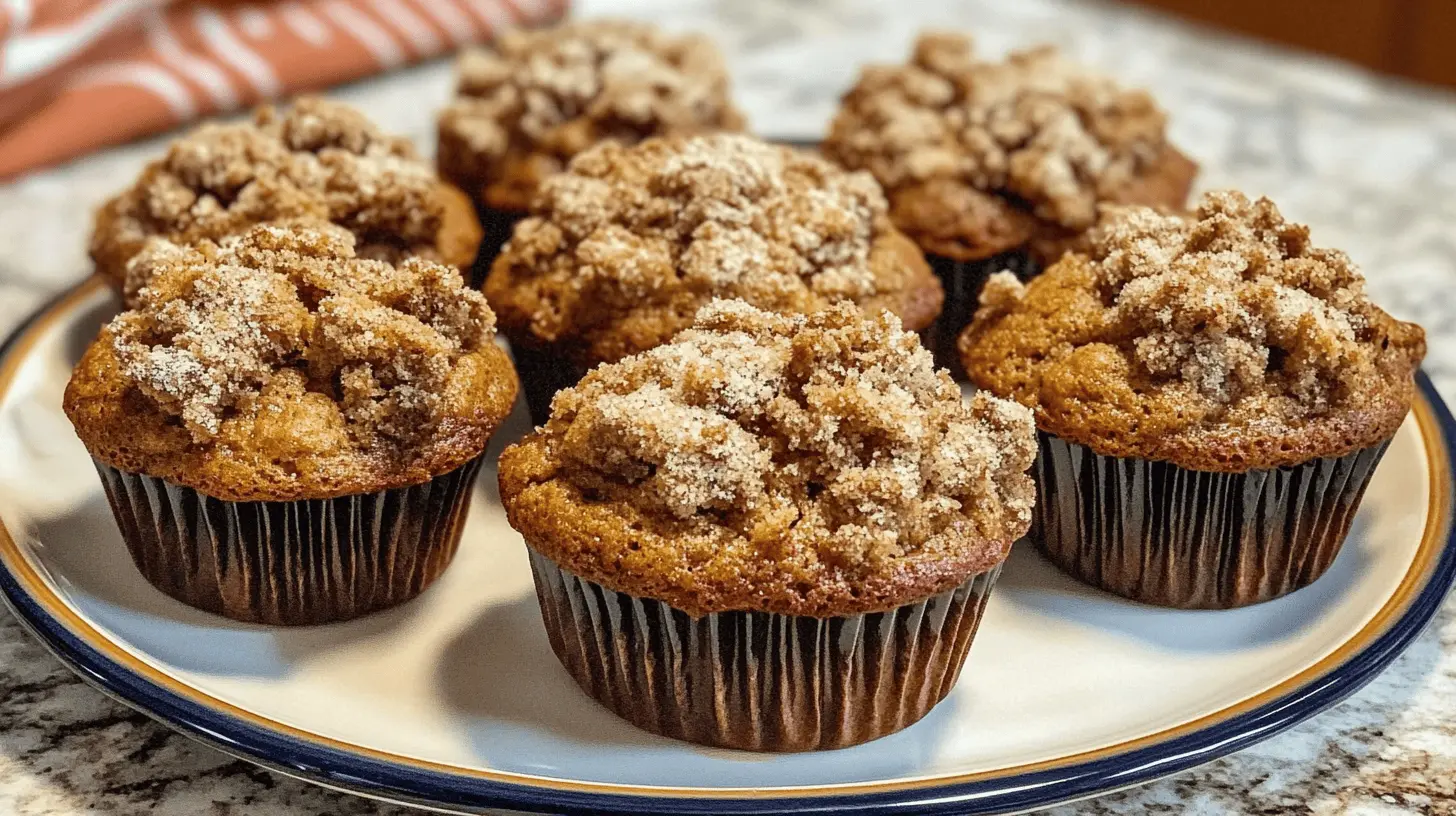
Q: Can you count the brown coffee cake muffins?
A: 7